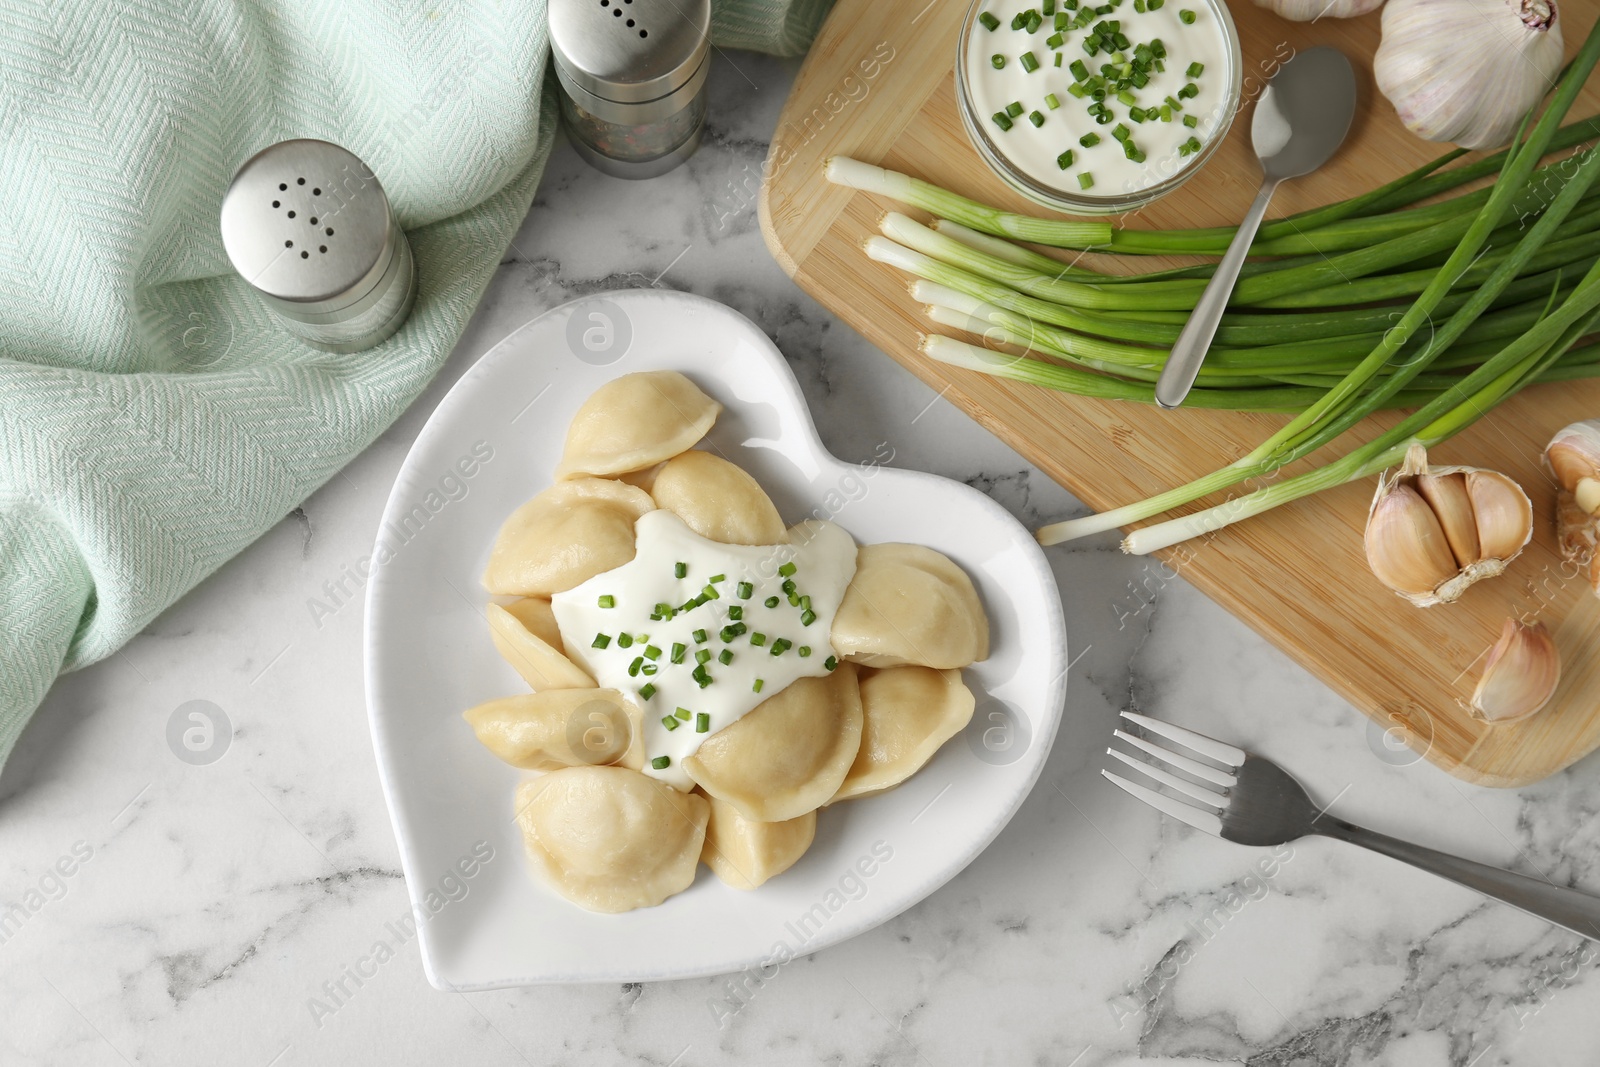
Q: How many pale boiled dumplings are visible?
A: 10